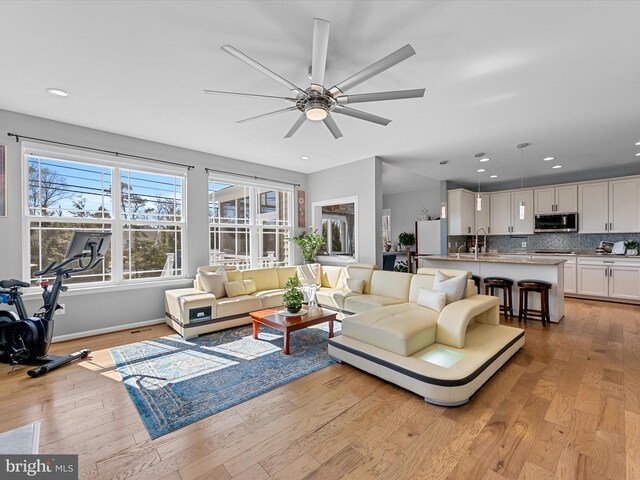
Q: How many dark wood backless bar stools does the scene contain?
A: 3